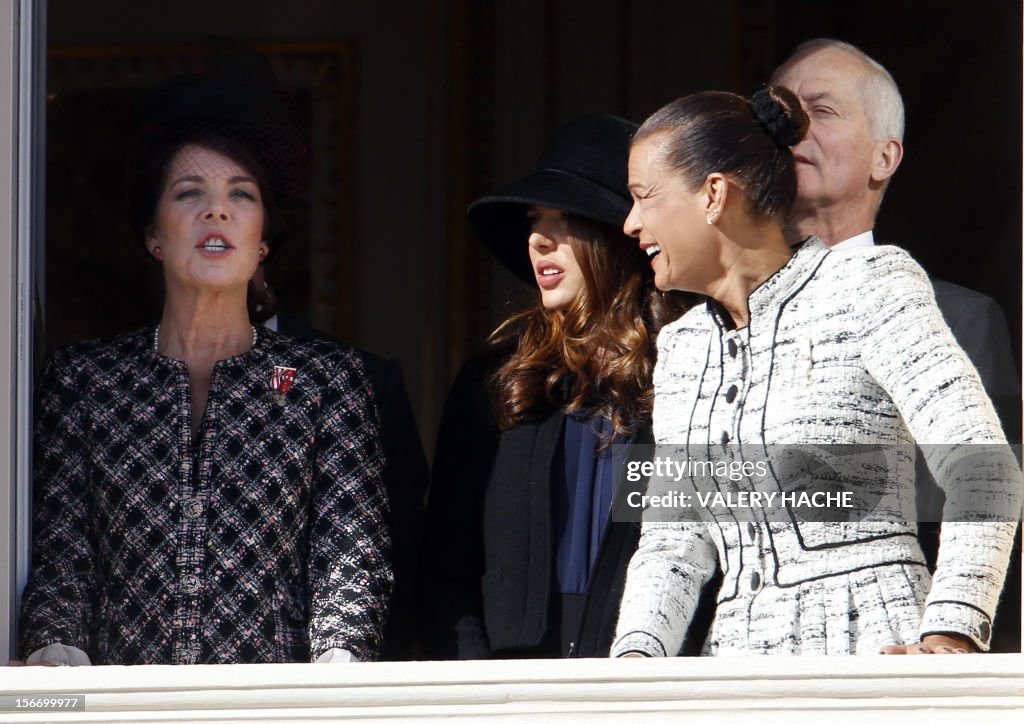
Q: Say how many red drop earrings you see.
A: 2